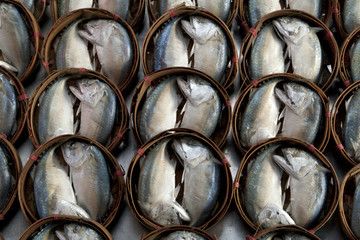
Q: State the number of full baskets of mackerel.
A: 9